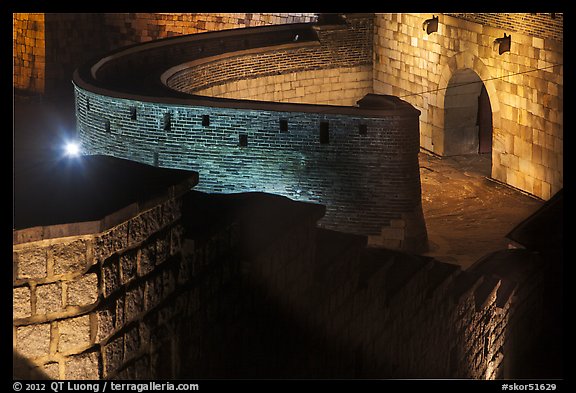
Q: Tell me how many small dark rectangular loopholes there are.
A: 9